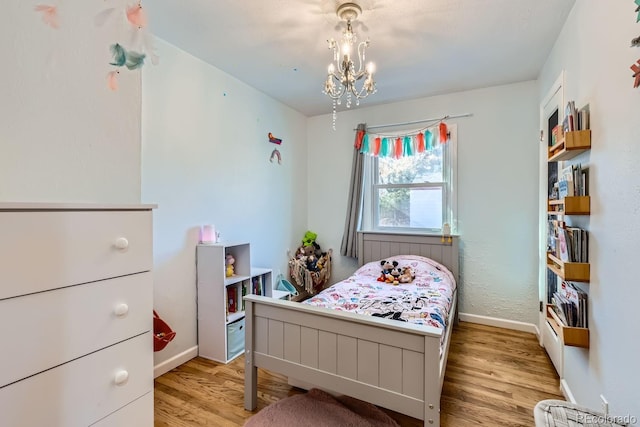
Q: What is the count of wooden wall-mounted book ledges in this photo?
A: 4